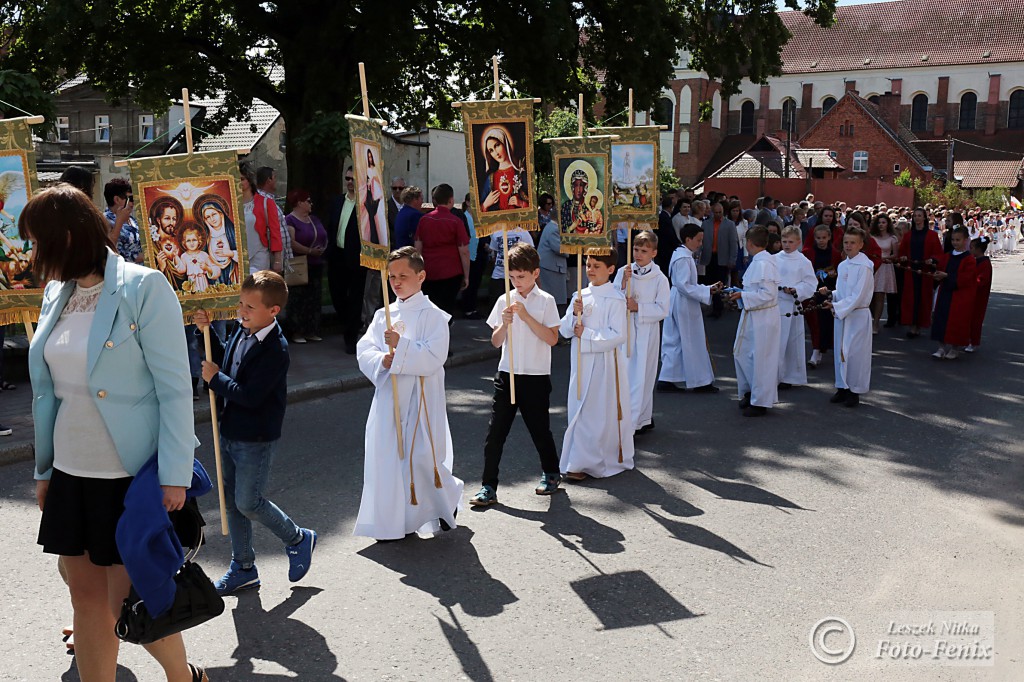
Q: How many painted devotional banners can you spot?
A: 6